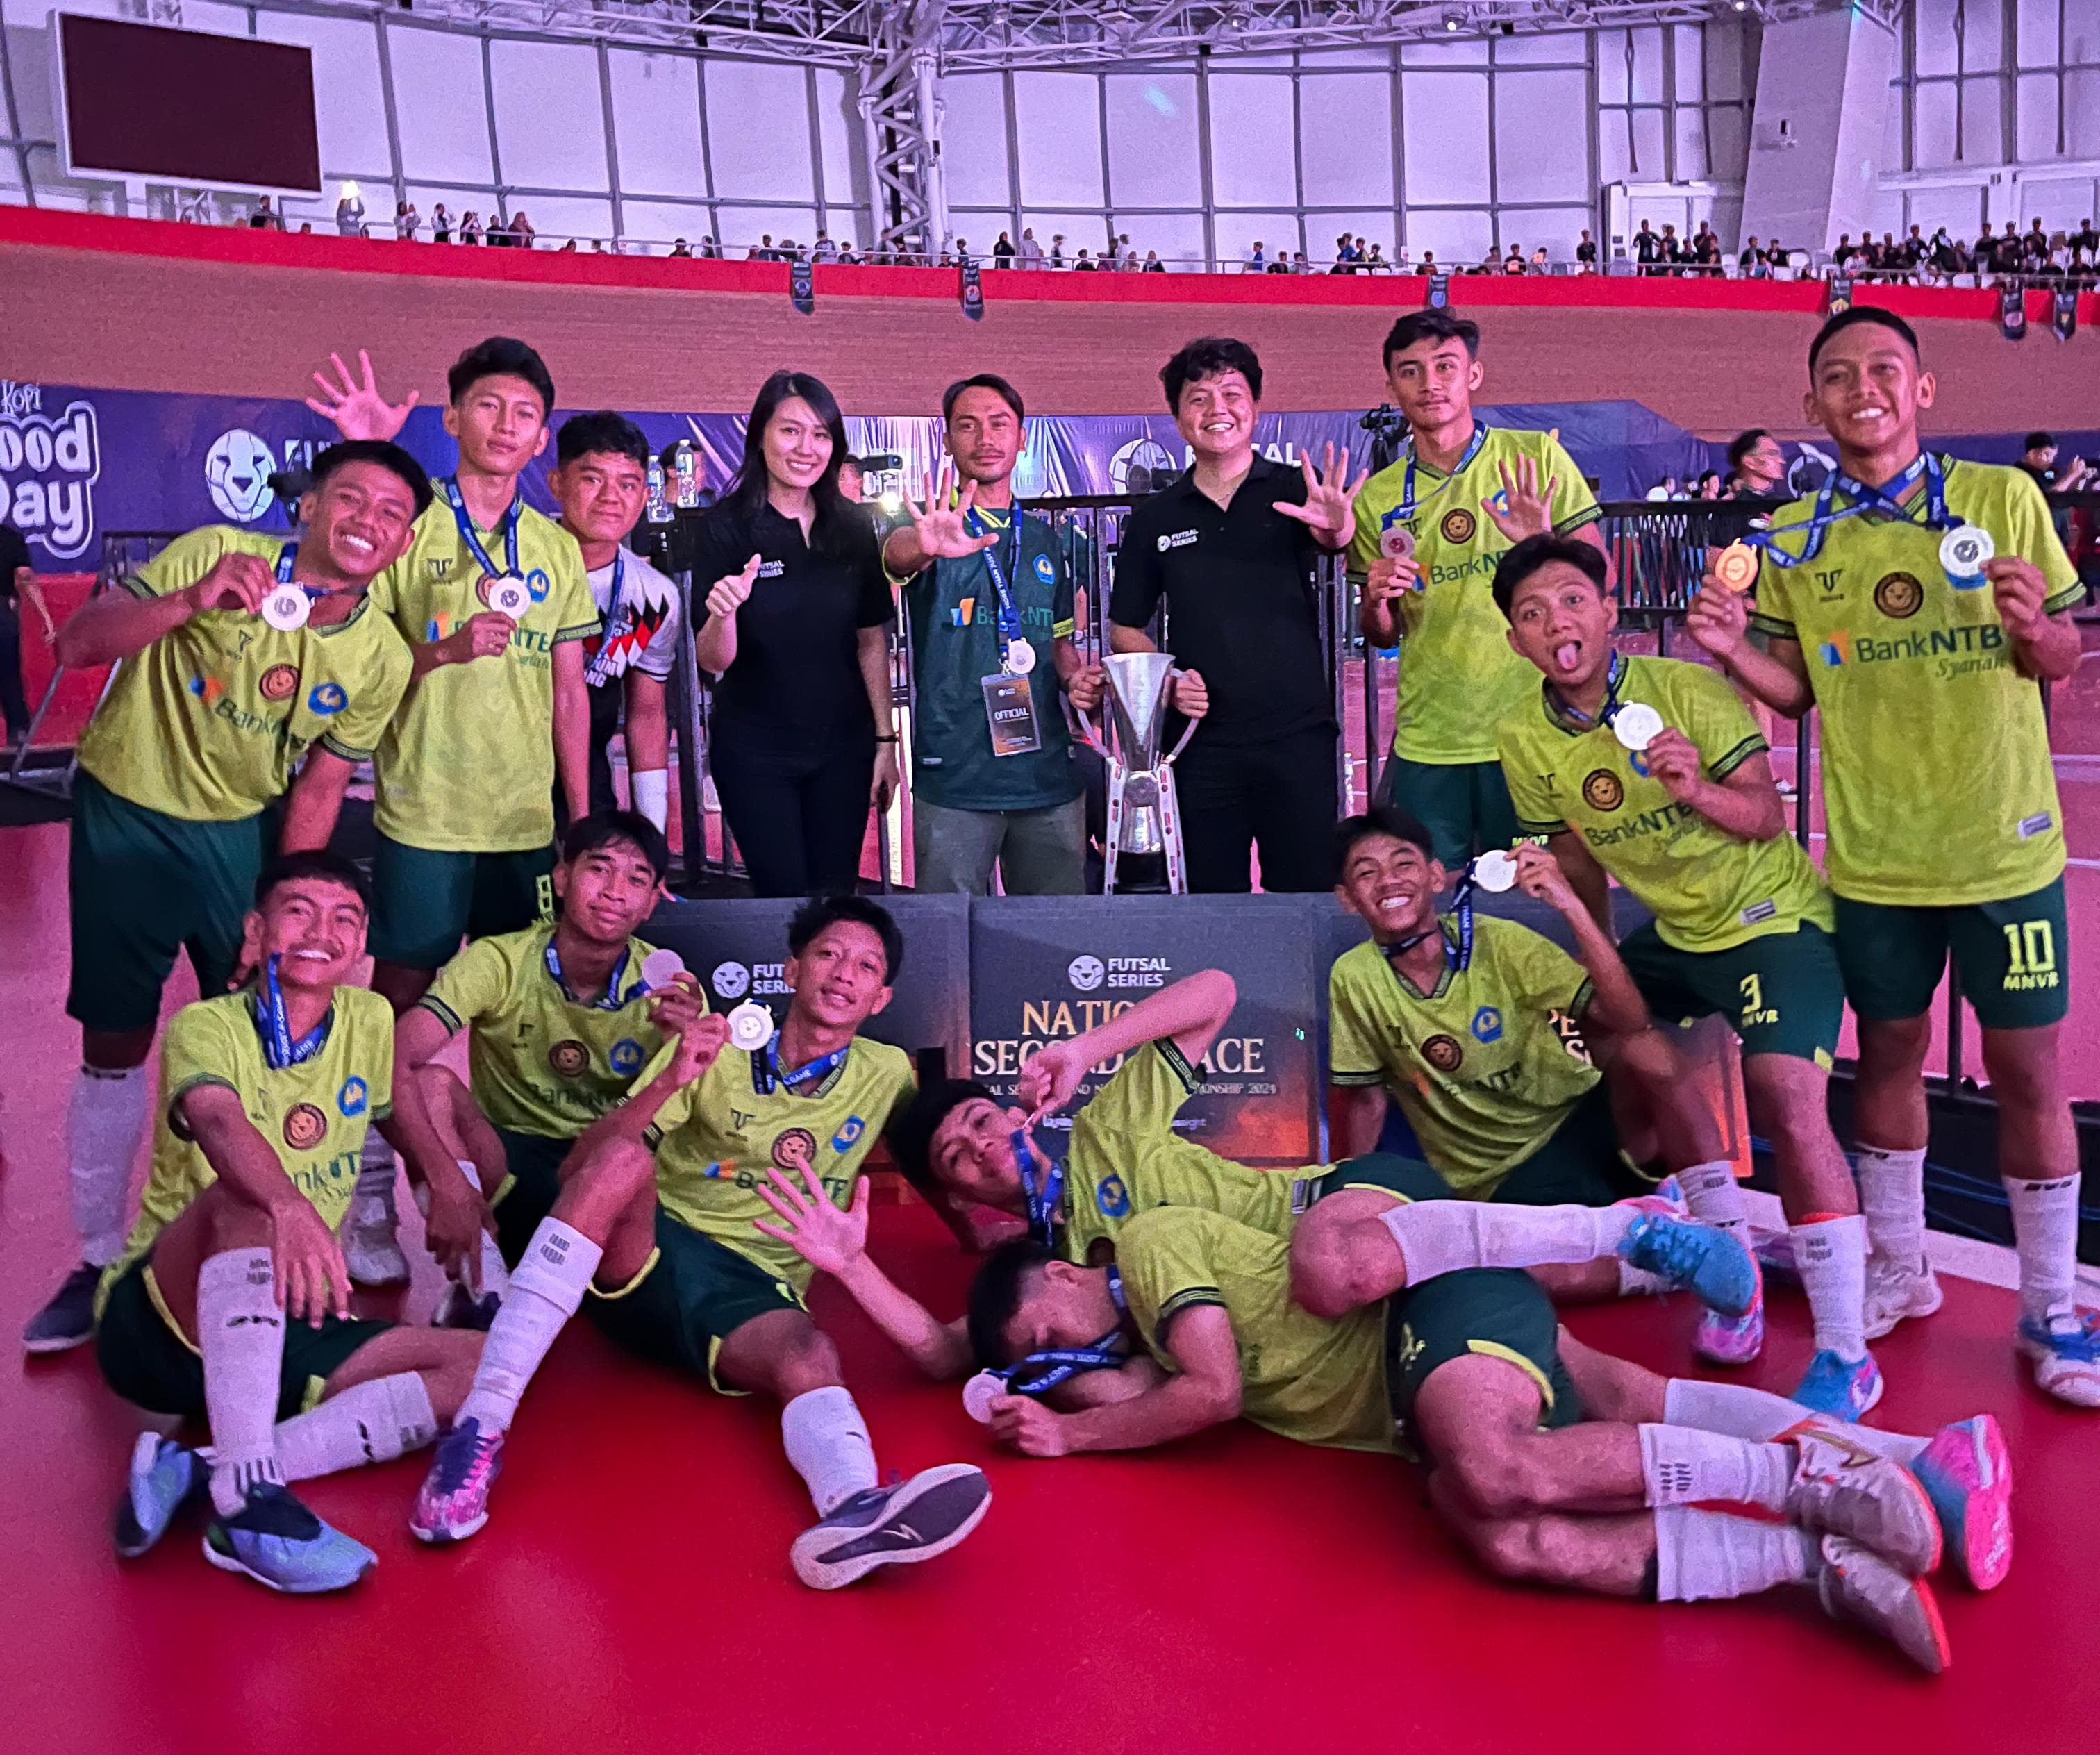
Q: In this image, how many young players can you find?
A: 12